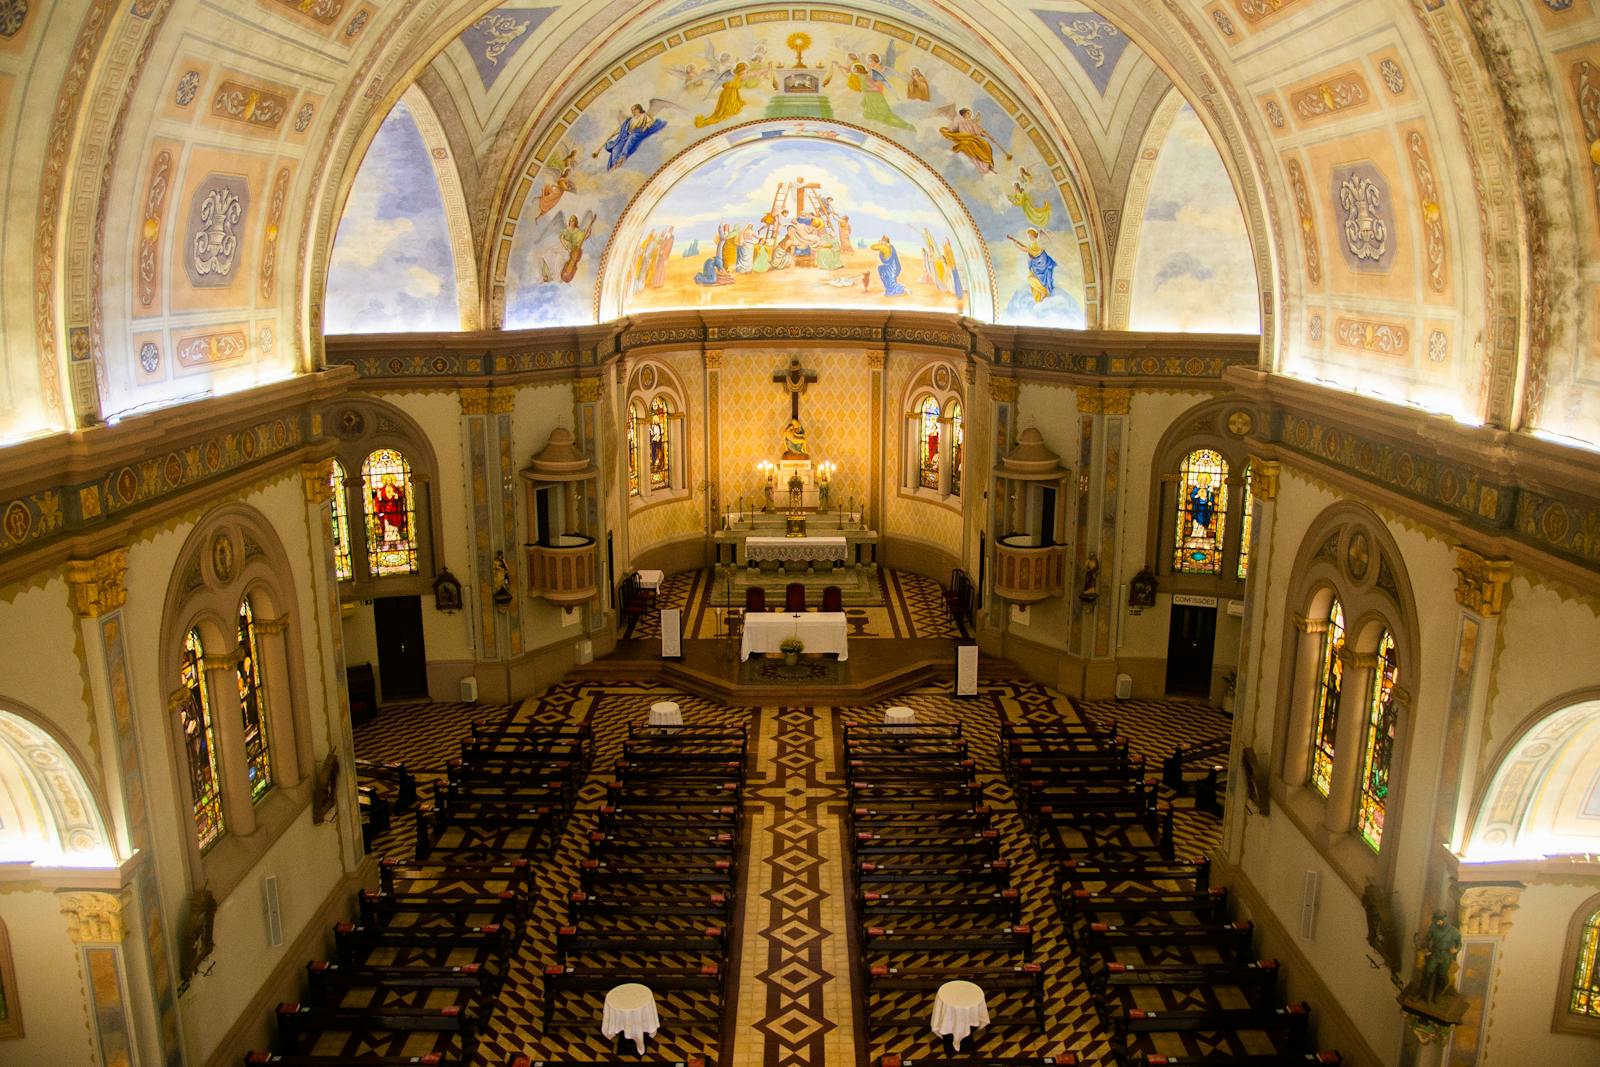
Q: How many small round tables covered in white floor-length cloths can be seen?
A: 4